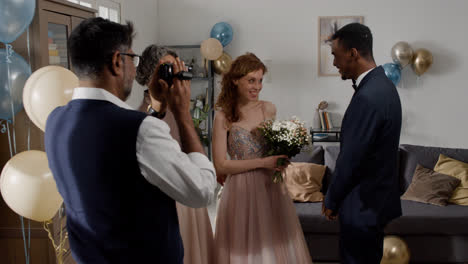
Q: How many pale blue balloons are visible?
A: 4